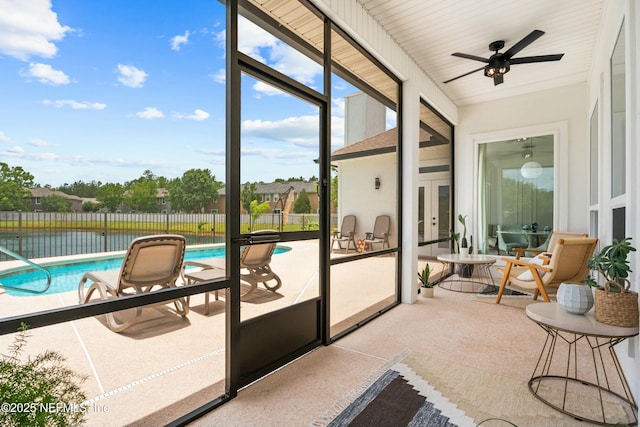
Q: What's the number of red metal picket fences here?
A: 0